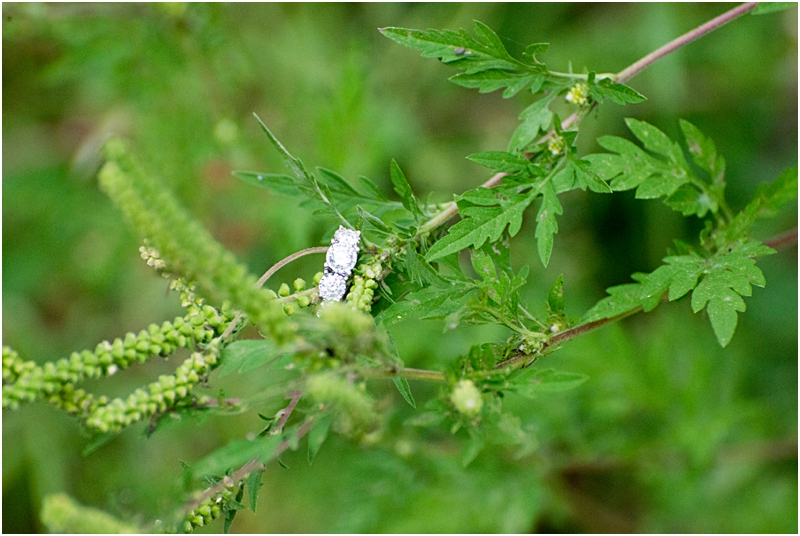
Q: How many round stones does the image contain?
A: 3